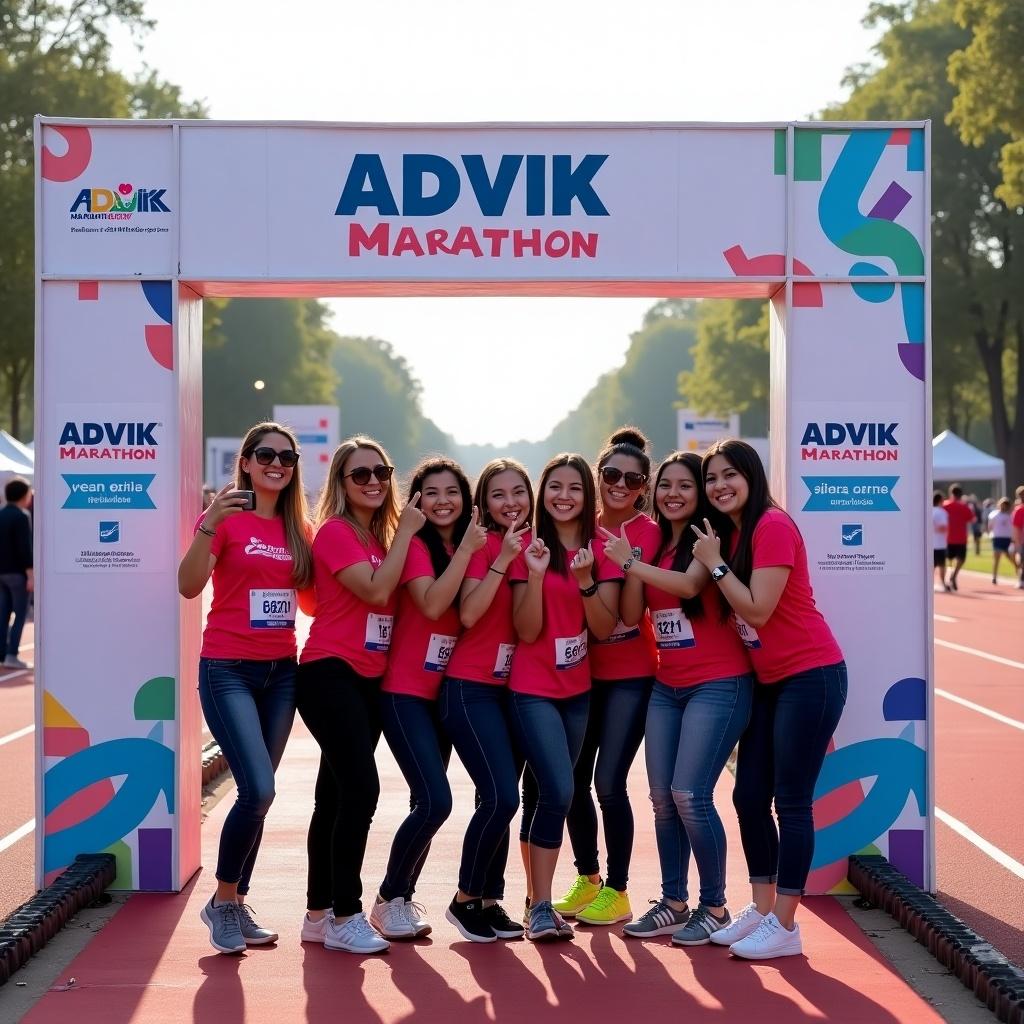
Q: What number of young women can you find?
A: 8